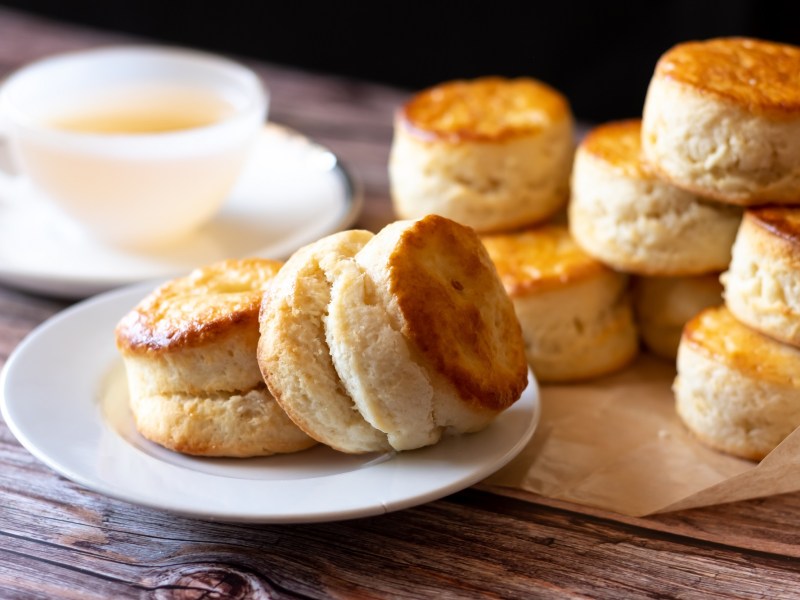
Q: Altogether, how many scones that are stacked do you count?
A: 7